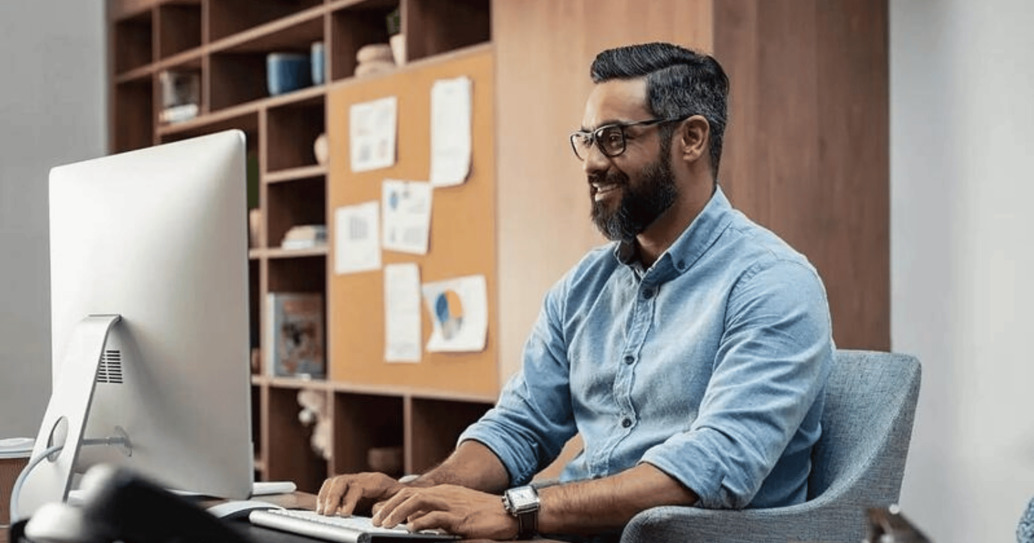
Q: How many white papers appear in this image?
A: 6